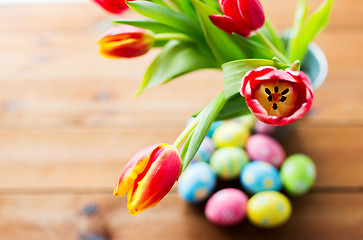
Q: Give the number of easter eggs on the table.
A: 12